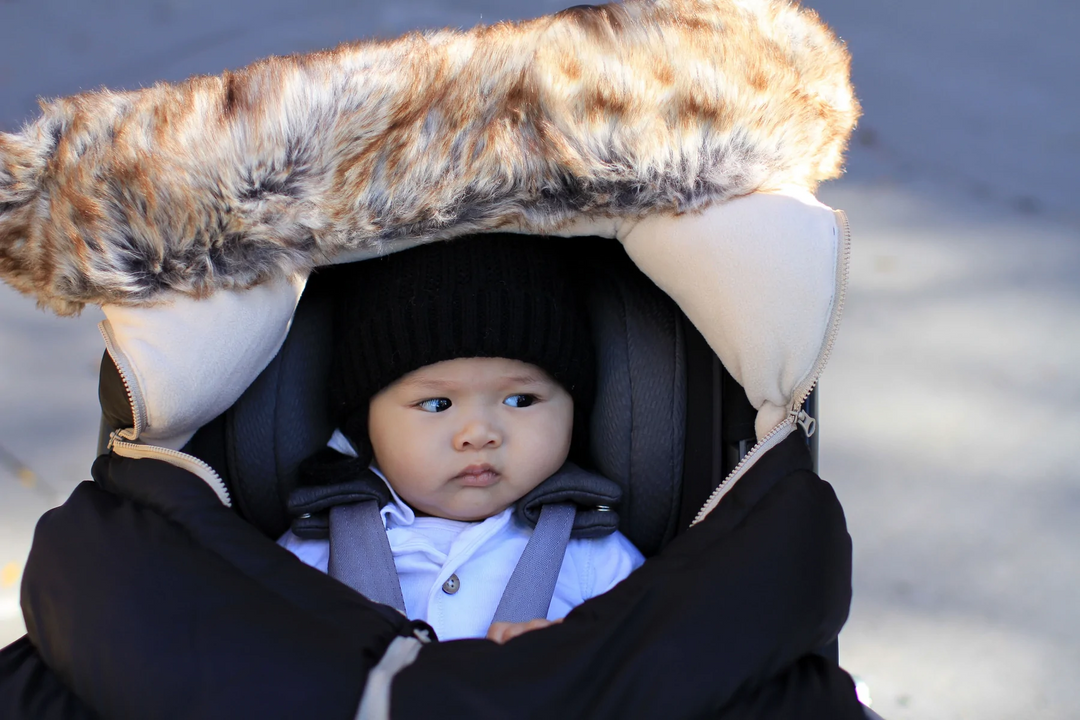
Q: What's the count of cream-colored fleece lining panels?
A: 2